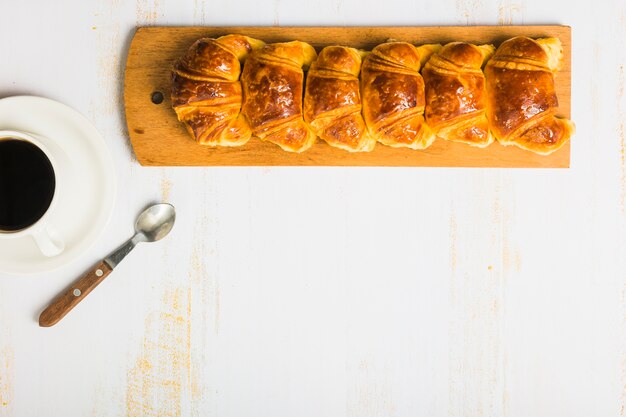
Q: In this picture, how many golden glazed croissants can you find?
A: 6